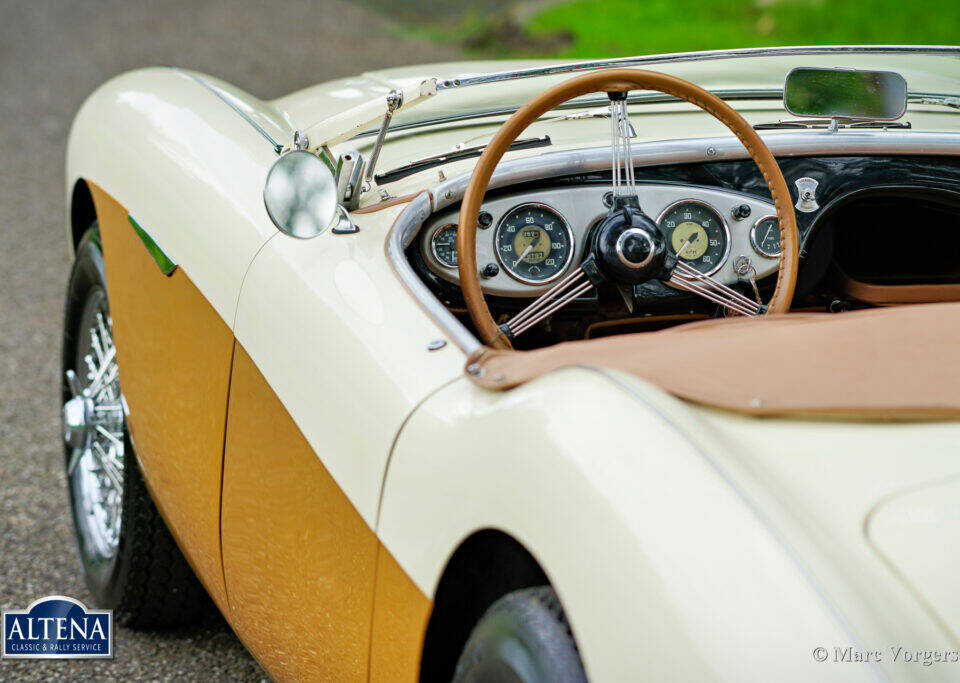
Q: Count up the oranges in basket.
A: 0